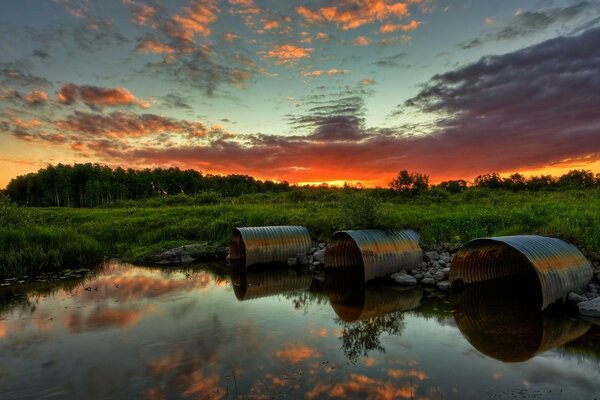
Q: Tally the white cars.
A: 0